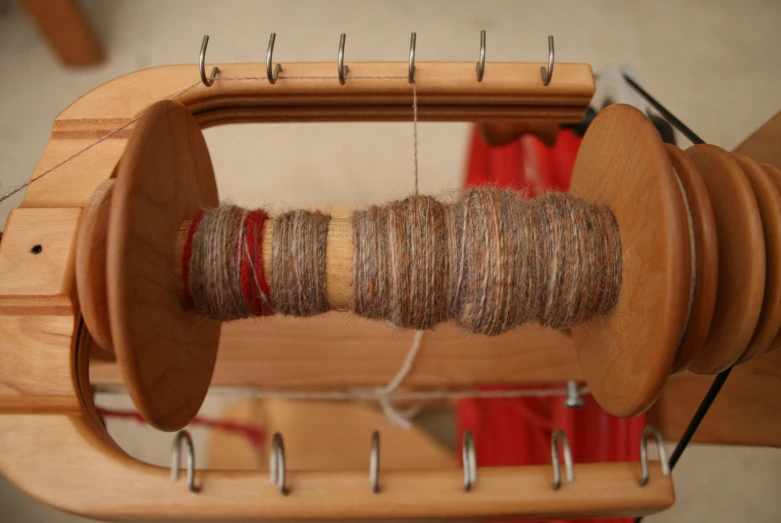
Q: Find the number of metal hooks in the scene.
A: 12